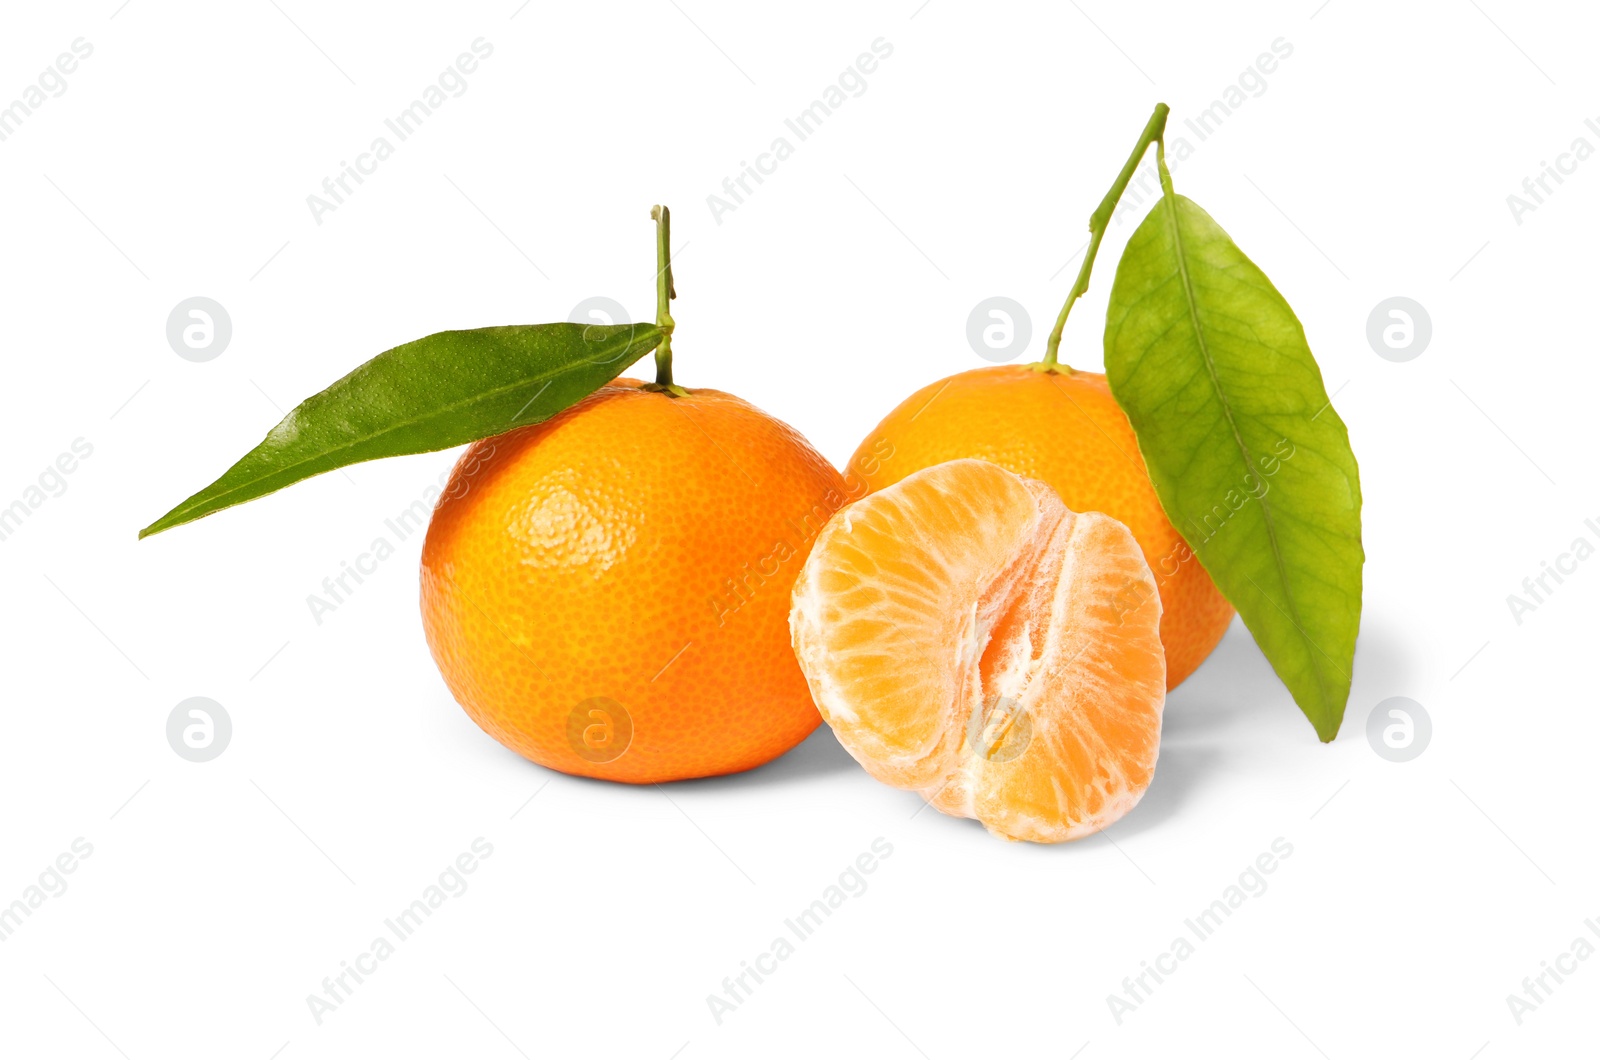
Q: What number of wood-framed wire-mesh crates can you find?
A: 0